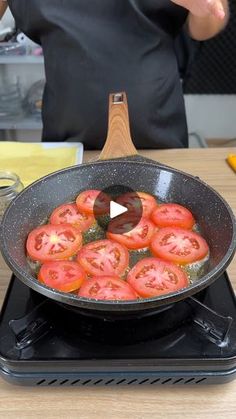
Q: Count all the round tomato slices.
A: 11